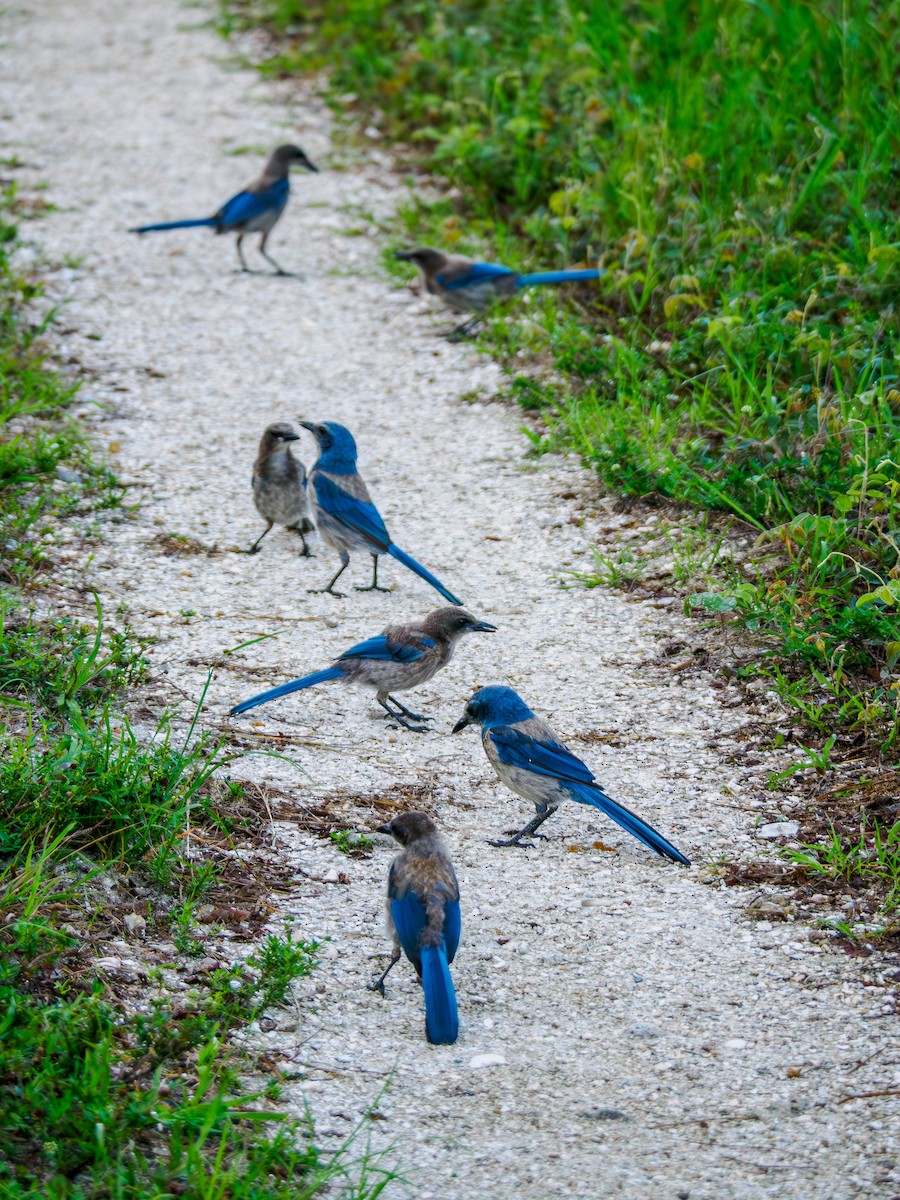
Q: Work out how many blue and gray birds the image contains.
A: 7